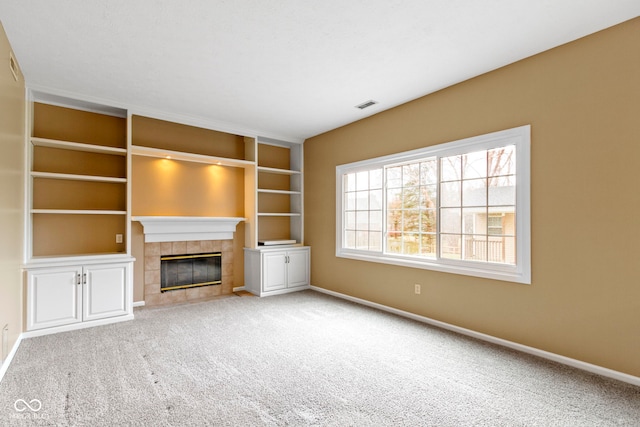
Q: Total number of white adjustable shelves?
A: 6